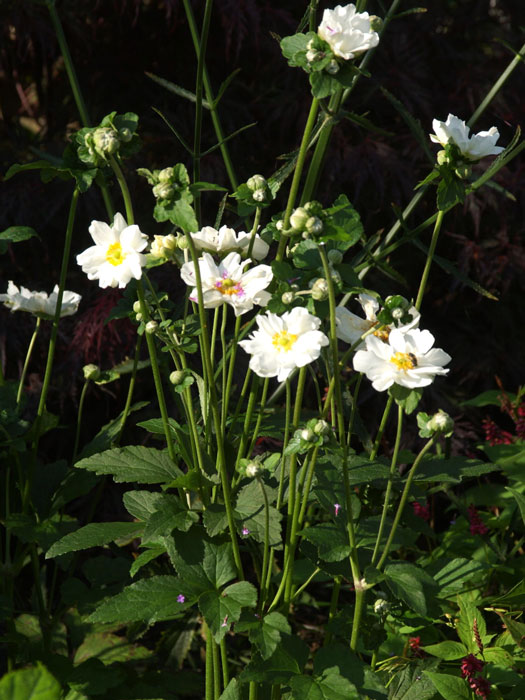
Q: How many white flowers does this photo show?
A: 9